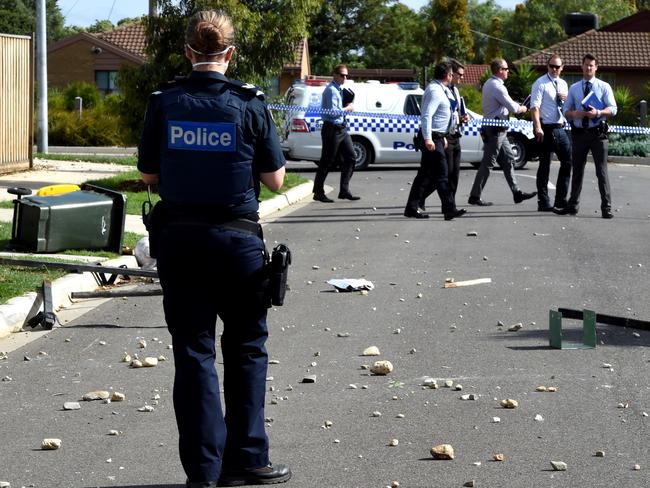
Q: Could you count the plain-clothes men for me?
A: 6